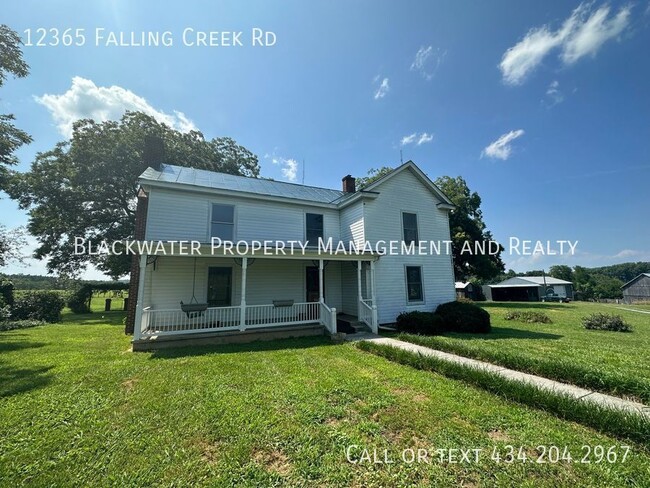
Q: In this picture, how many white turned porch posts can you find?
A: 5